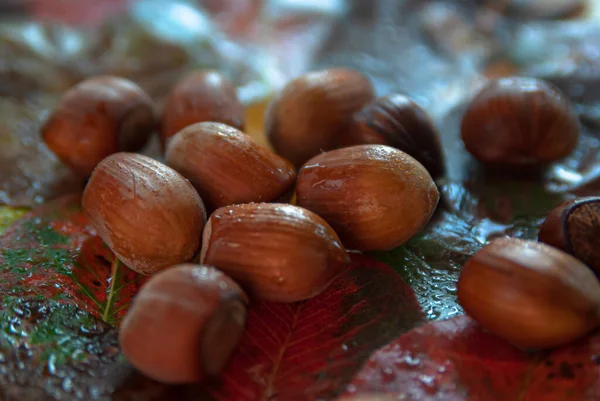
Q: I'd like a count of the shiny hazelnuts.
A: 12